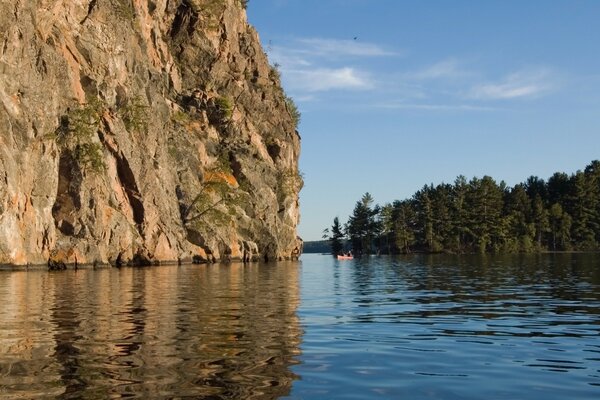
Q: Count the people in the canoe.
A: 2